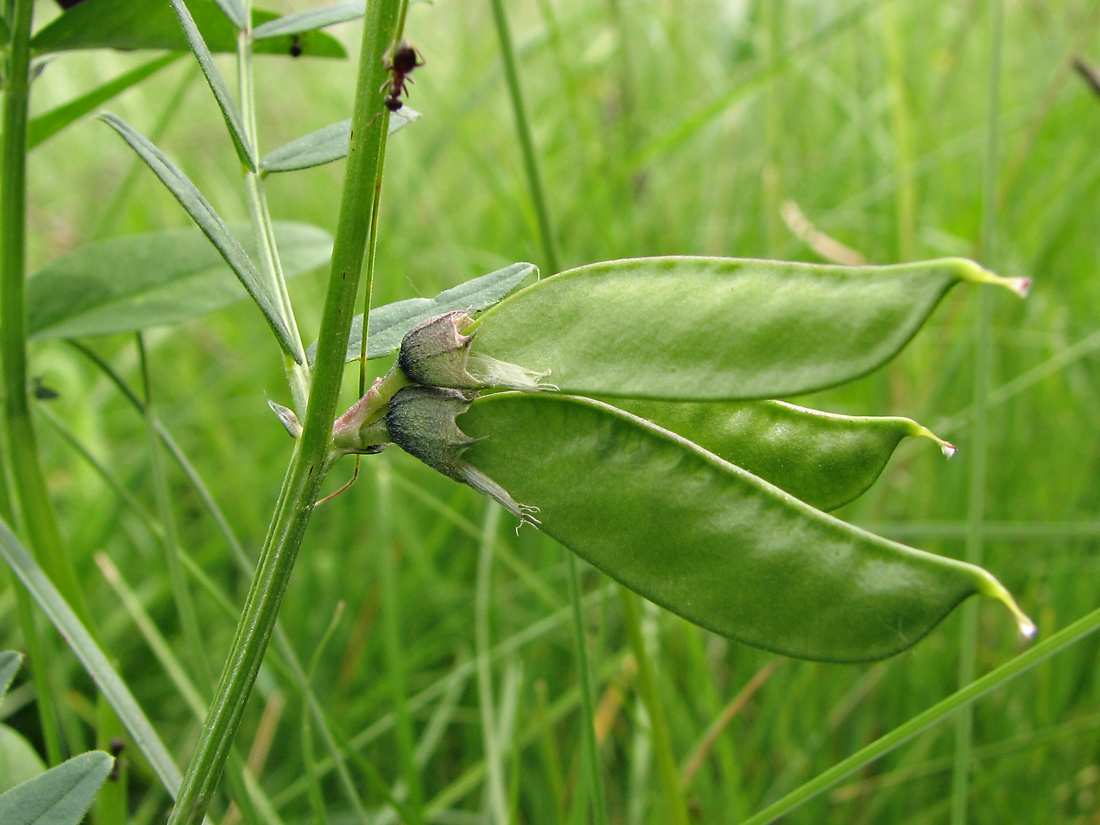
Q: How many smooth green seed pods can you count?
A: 3